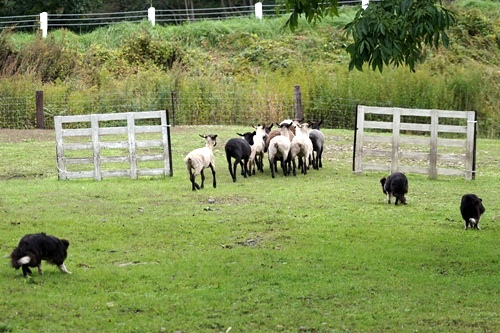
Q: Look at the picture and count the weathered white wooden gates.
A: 2